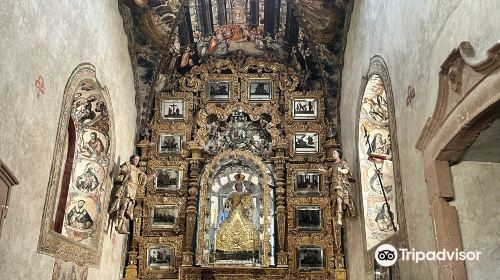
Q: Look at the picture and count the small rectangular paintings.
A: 12